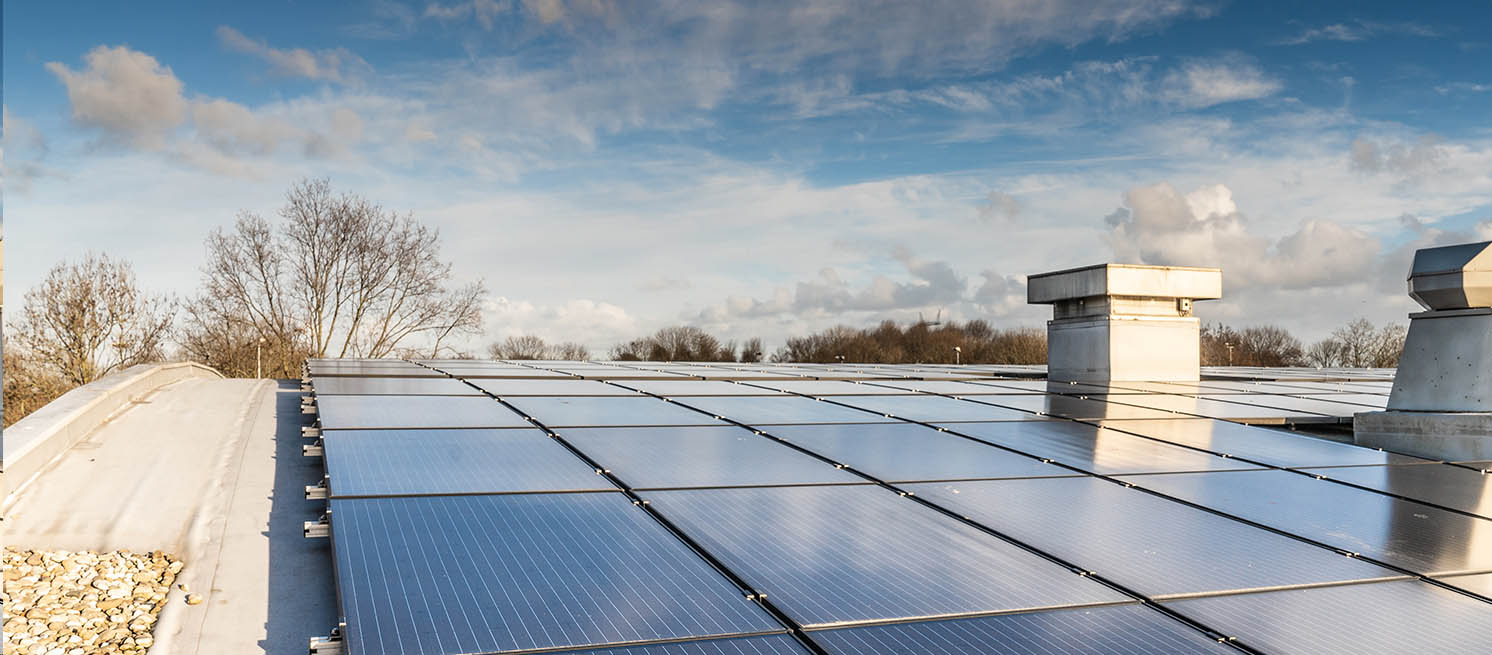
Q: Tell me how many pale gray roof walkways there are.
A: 1